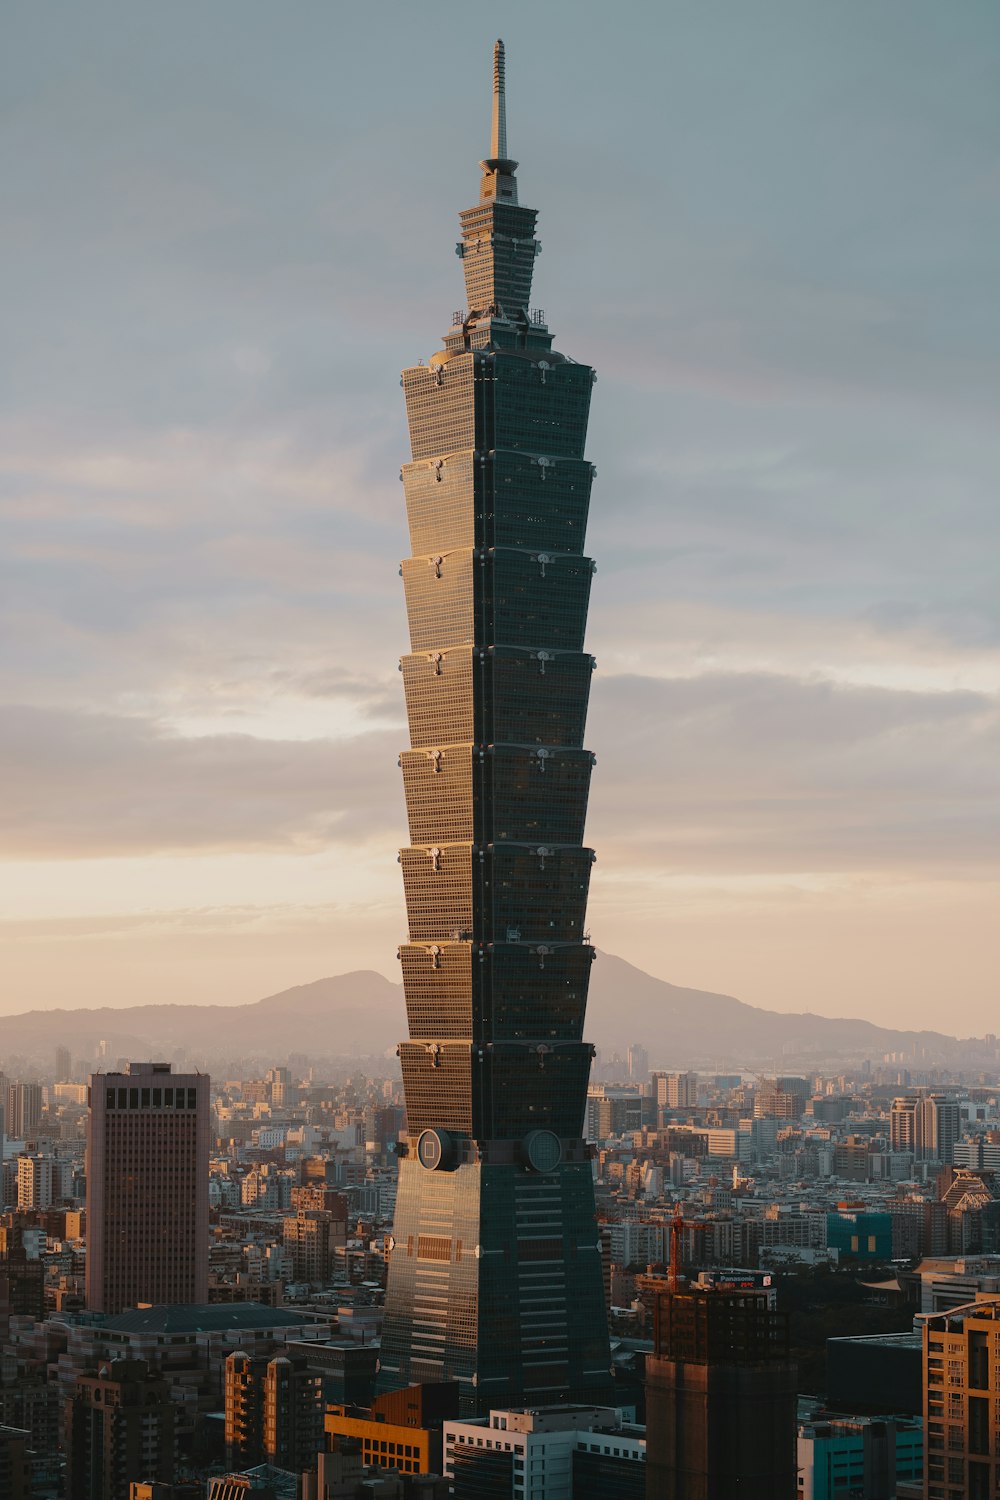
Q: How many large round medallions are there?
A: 2